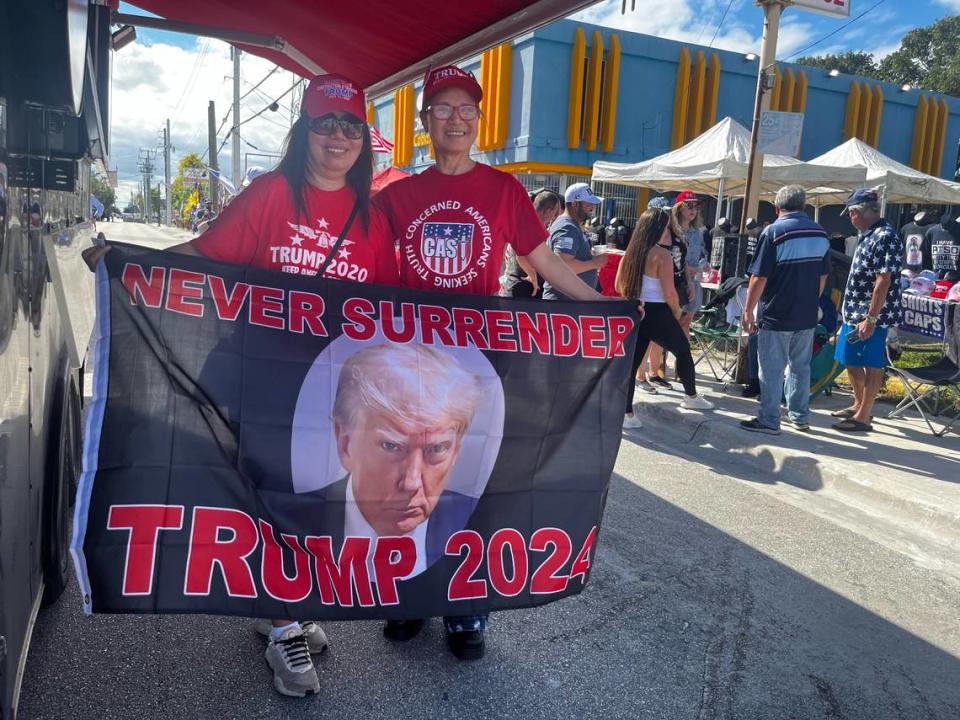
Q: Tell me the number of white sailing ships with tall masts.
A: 0